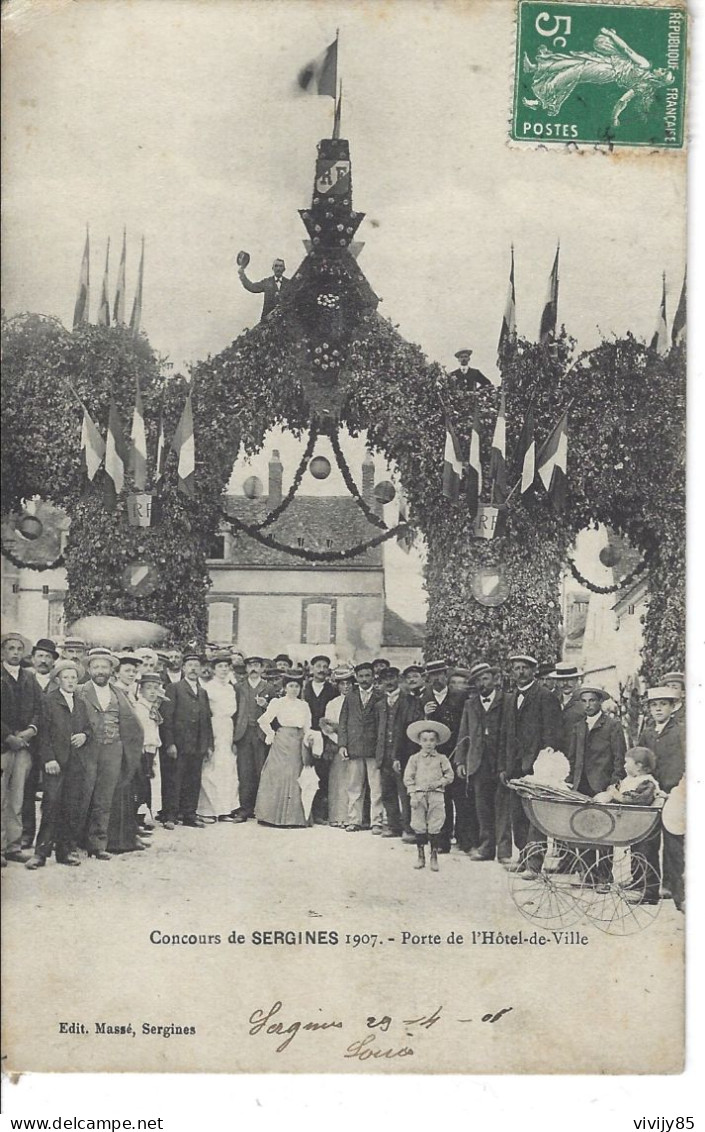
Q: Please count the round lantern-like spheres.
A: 5